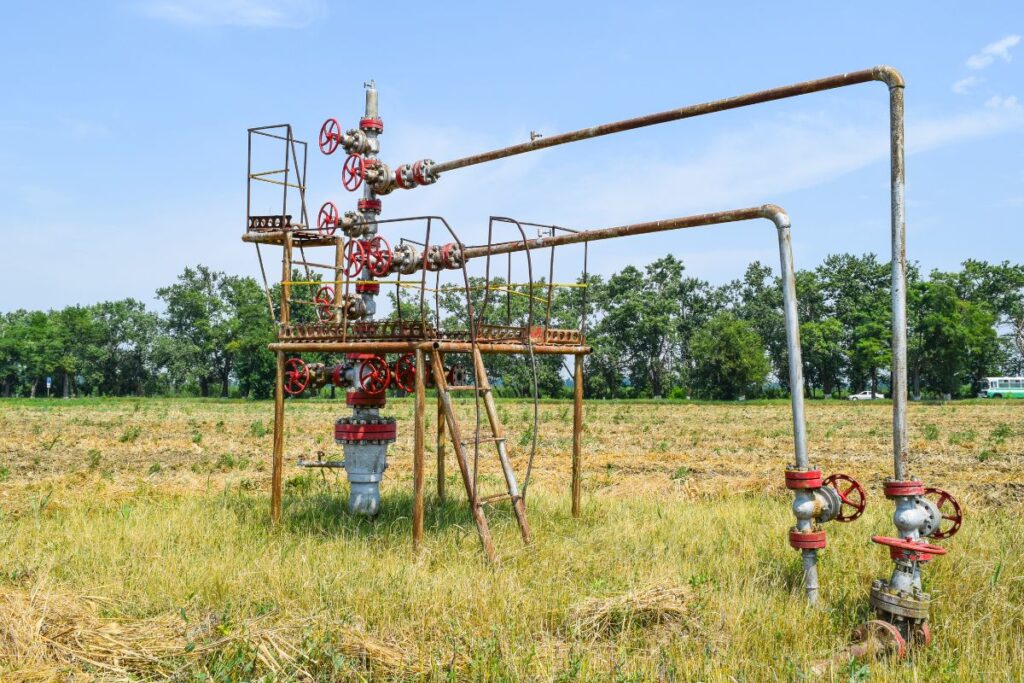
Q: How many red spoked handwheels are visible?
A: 12